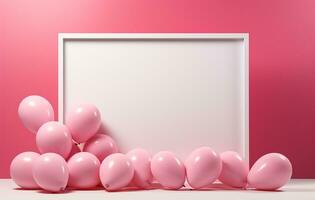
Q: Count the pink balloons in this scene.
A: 13